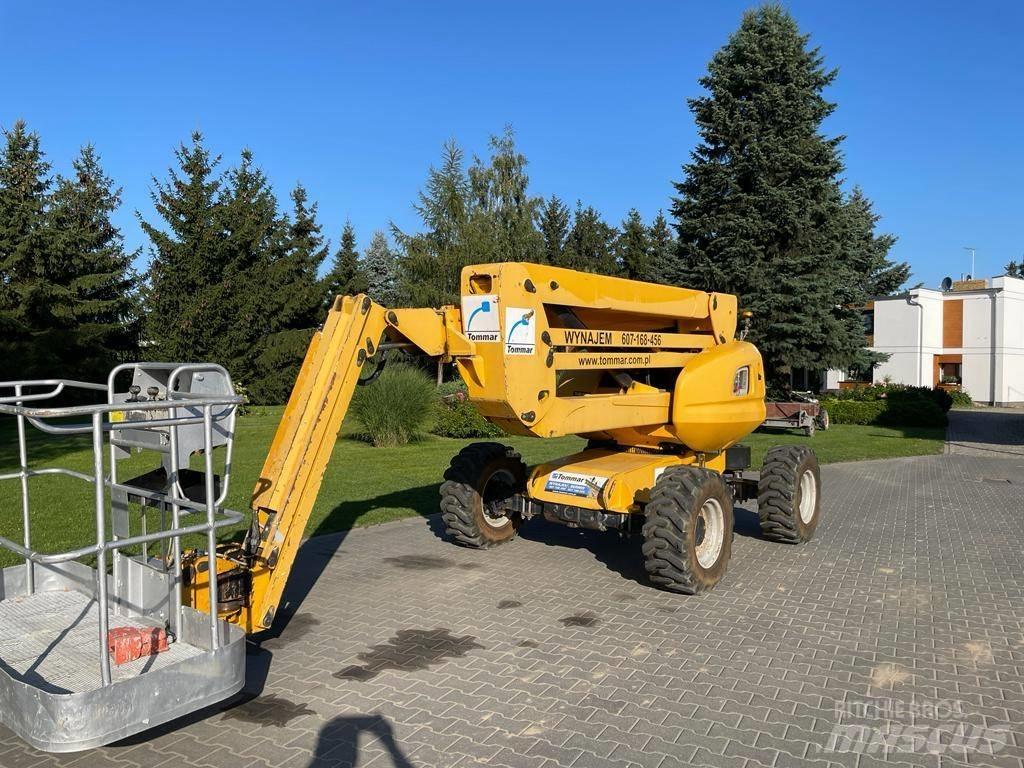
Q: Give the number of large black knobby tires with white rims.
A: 3